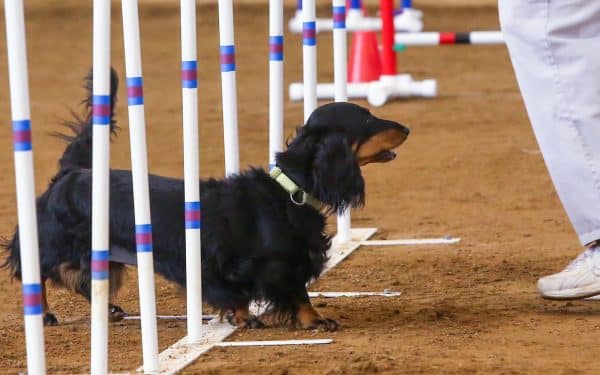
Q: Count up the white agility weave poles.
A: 8